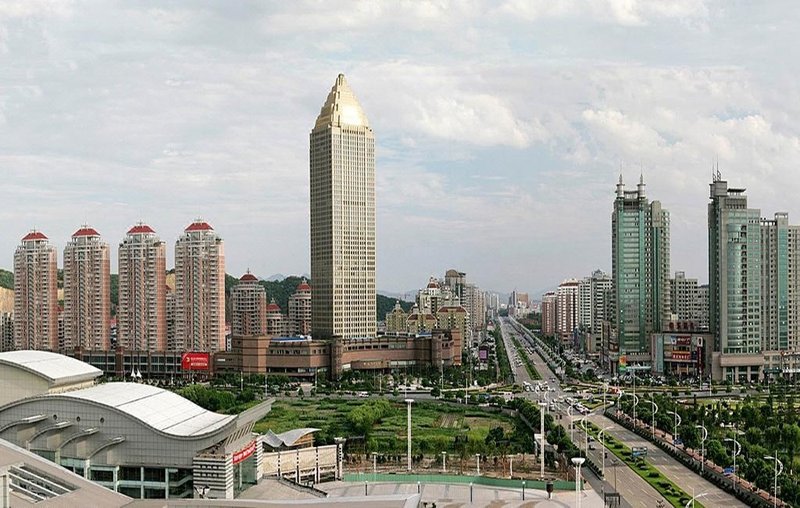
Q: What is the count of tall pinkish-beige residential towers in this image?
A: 4